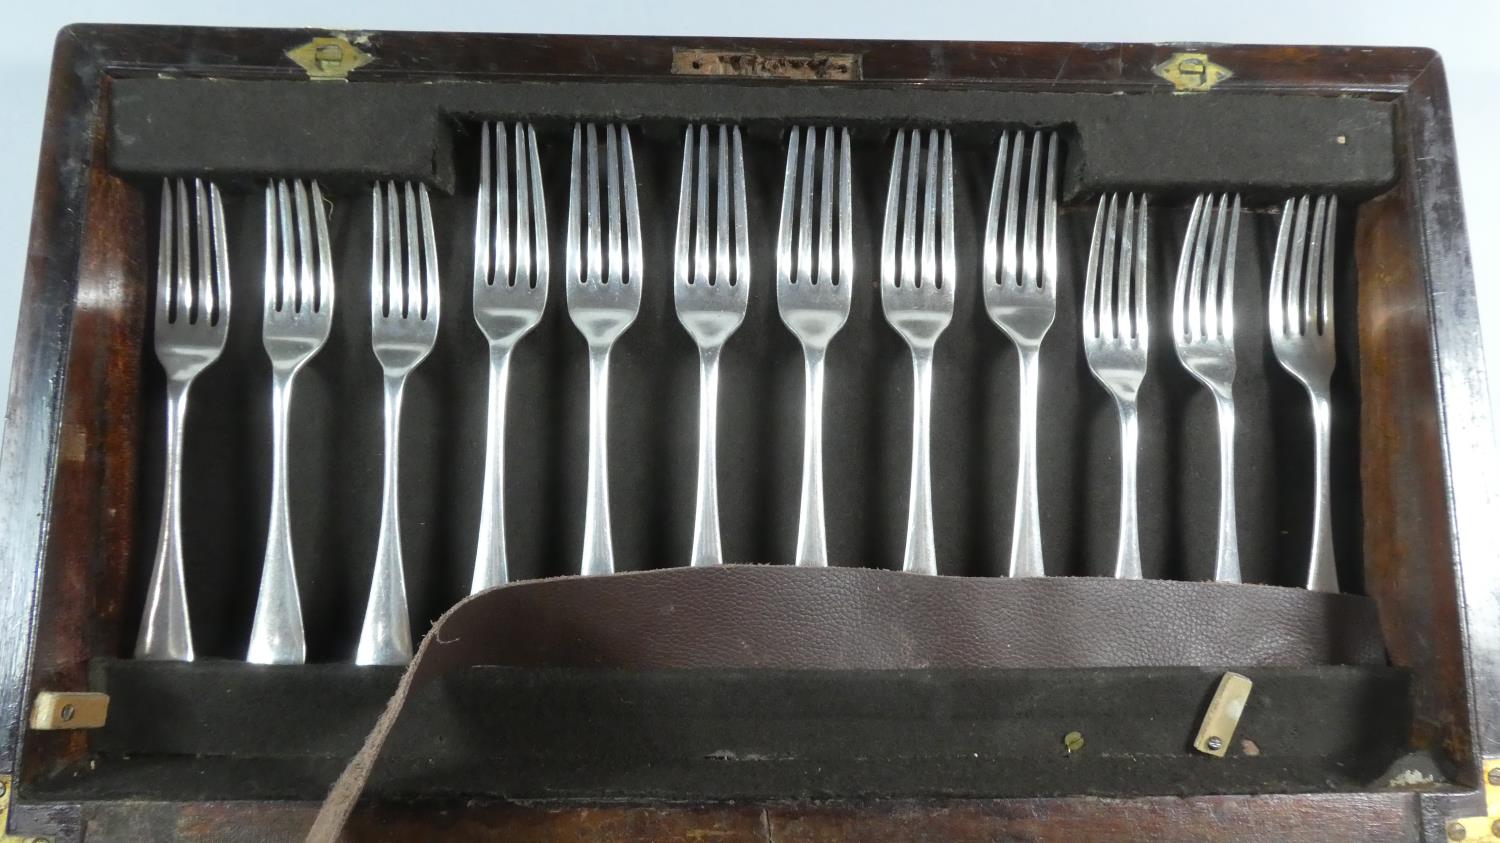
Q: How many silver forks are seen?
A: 12